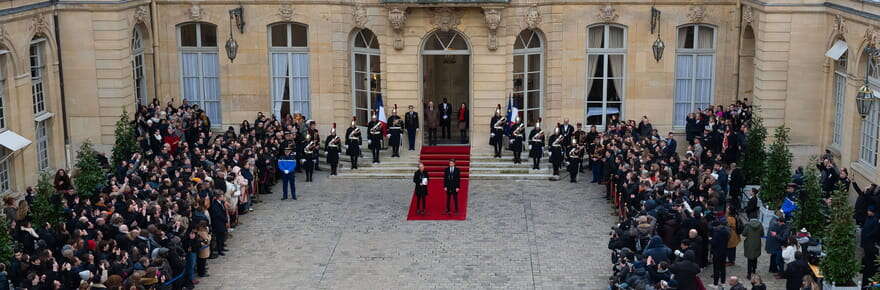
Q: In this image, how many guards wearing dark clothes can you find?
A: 10